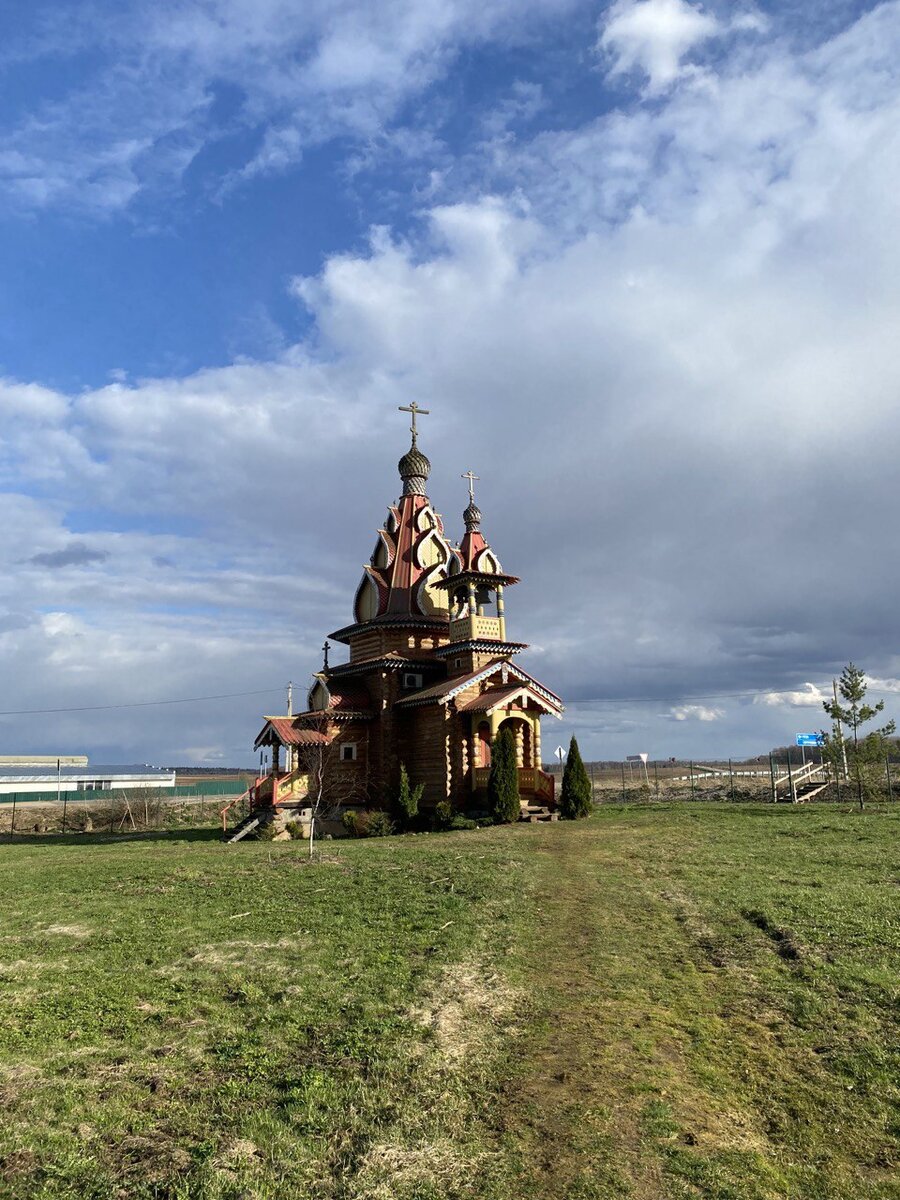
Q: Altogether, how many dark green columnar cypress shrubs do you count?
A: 2